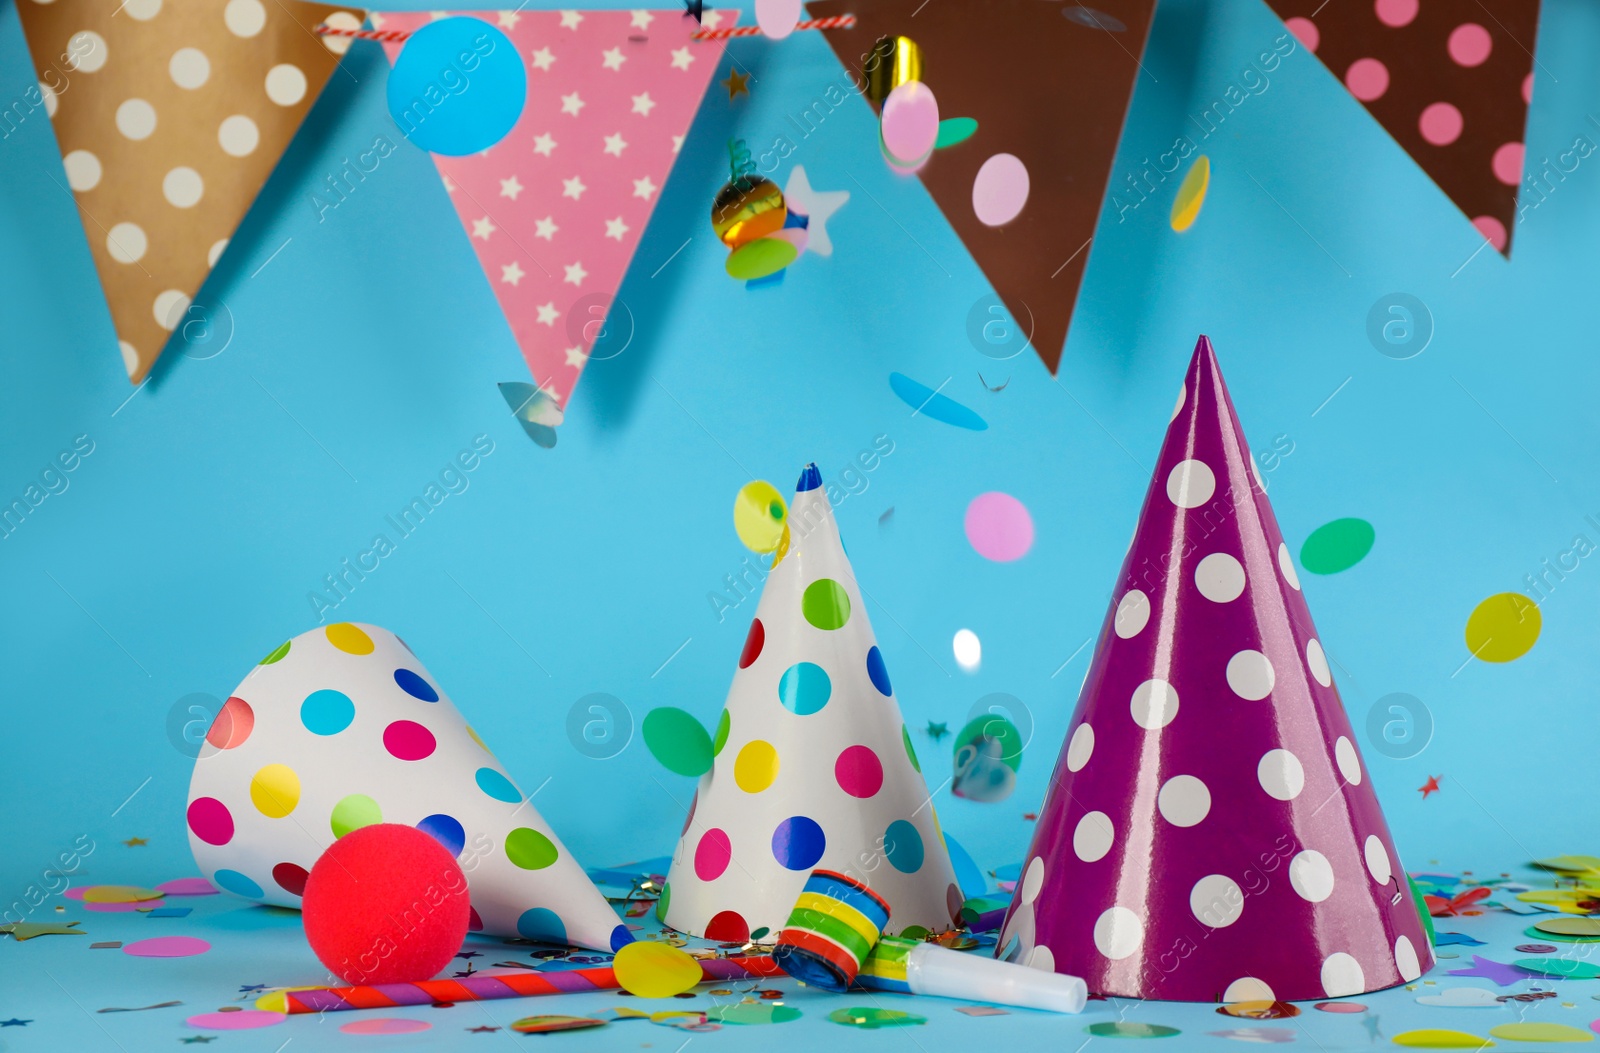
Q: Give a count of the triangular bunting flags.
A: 4